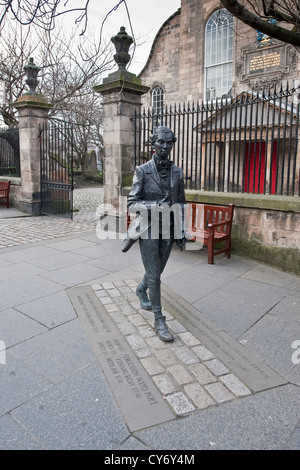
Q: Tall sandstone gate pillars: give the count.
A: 2